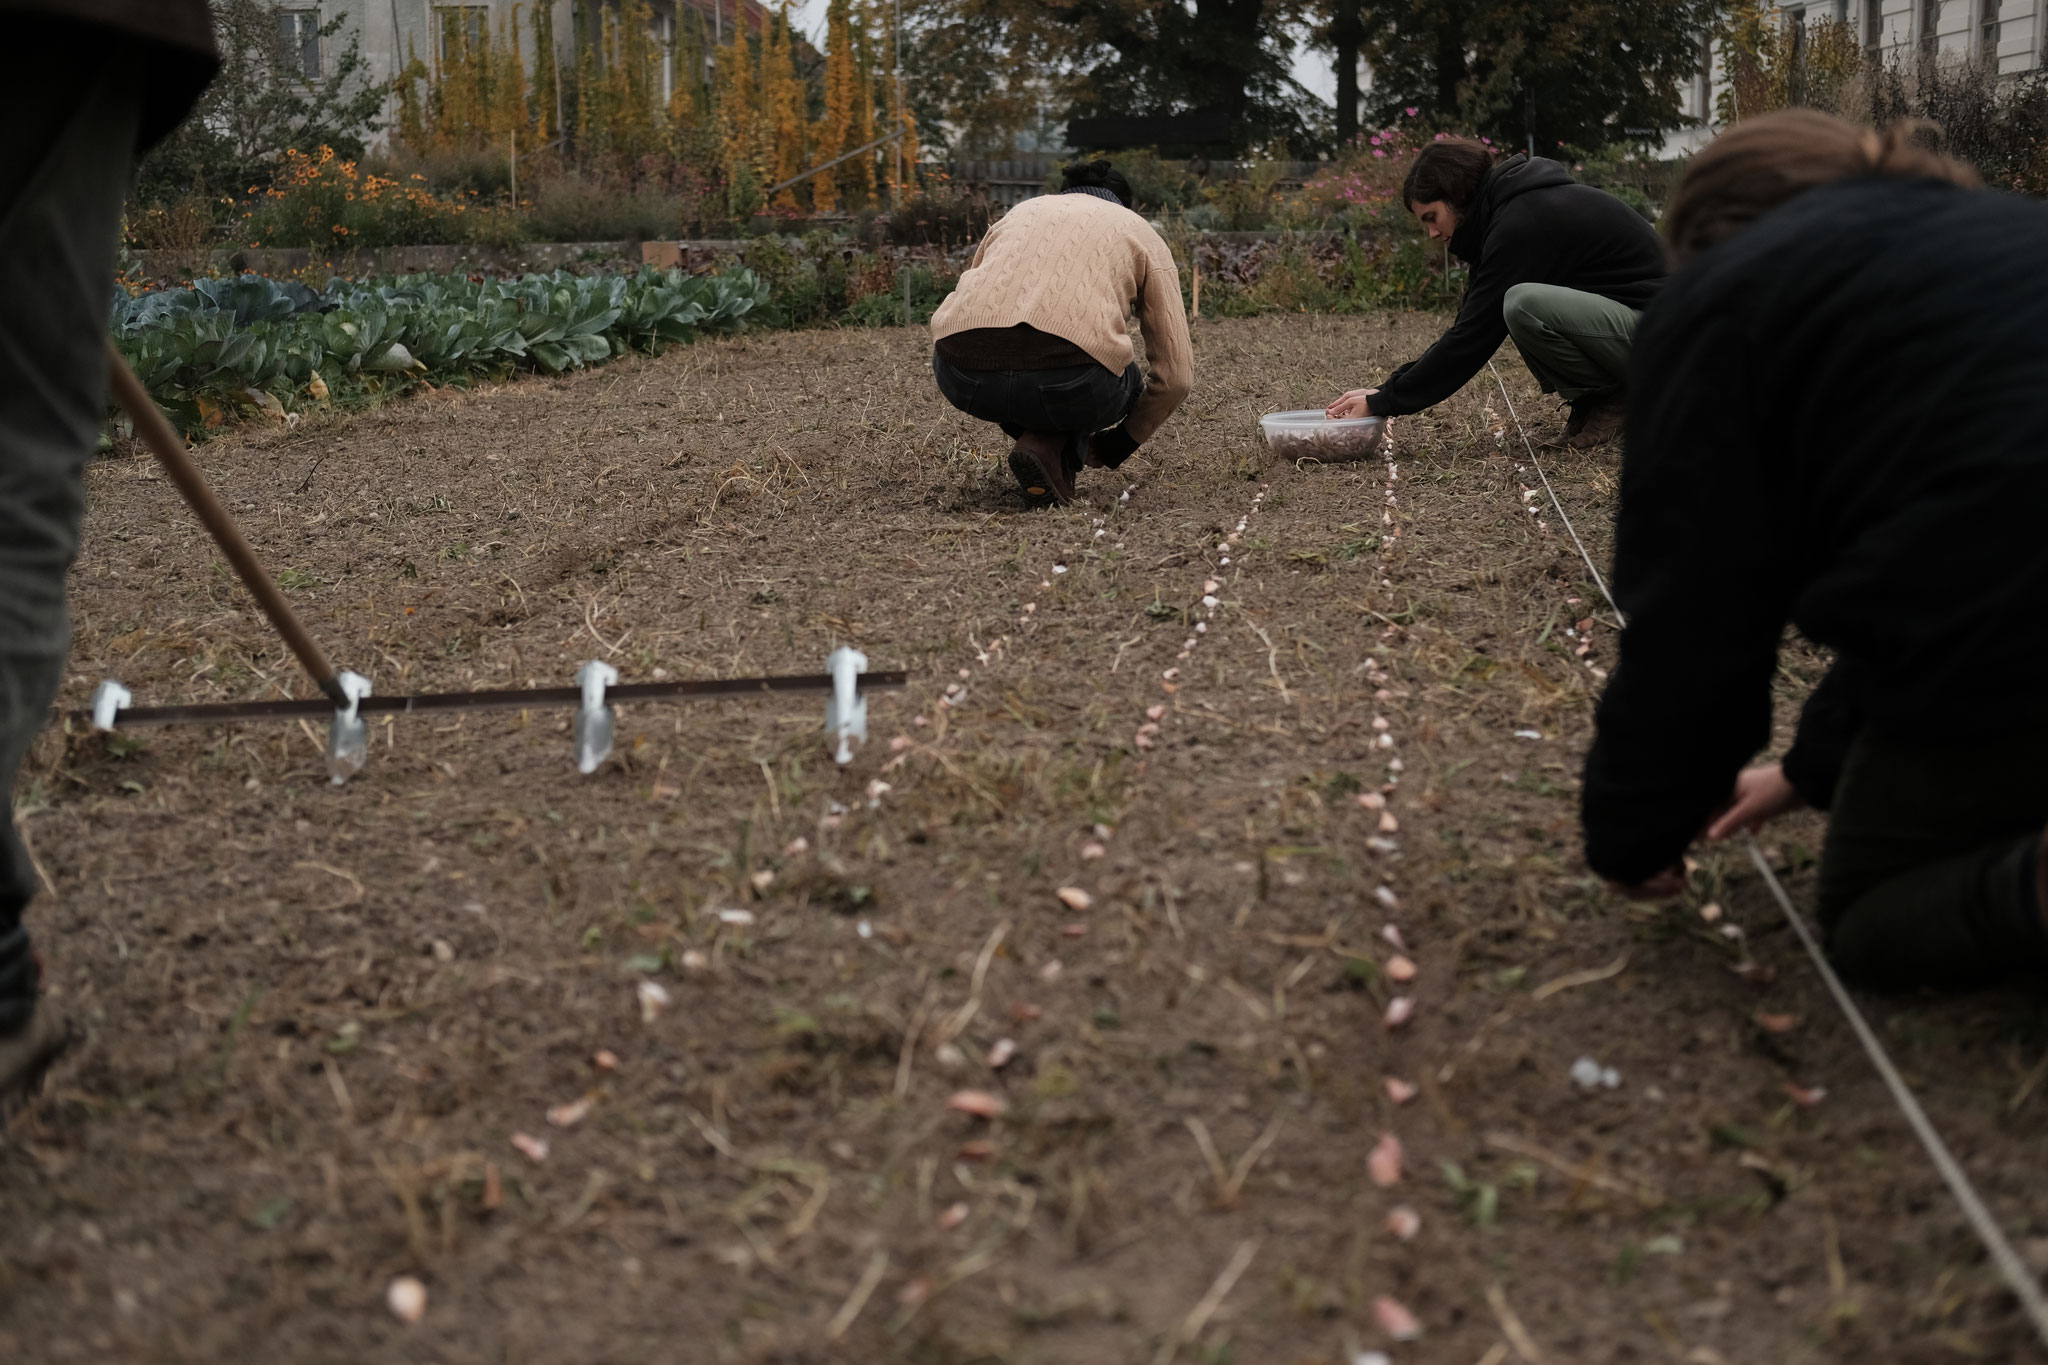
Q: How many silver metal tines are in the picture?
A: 4